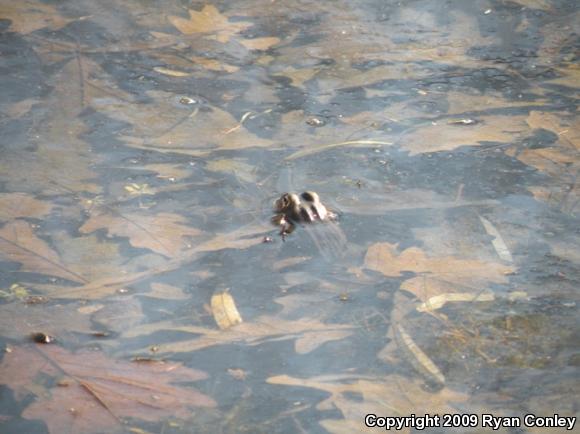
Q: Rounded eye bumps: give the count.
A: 2